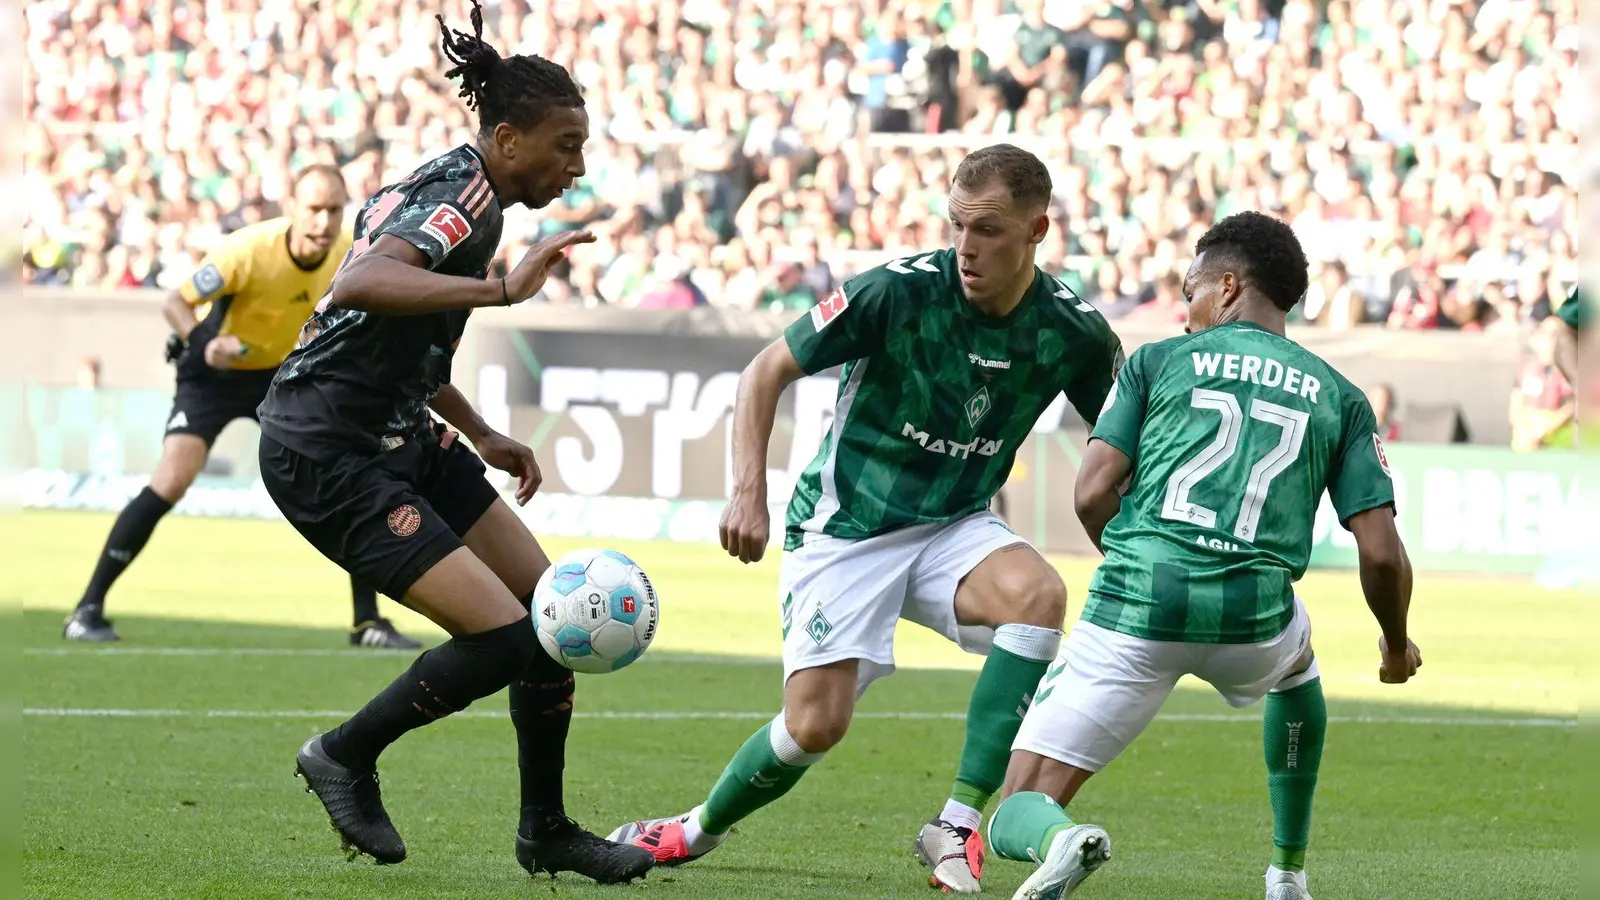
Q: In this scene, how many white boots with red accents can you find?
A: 2